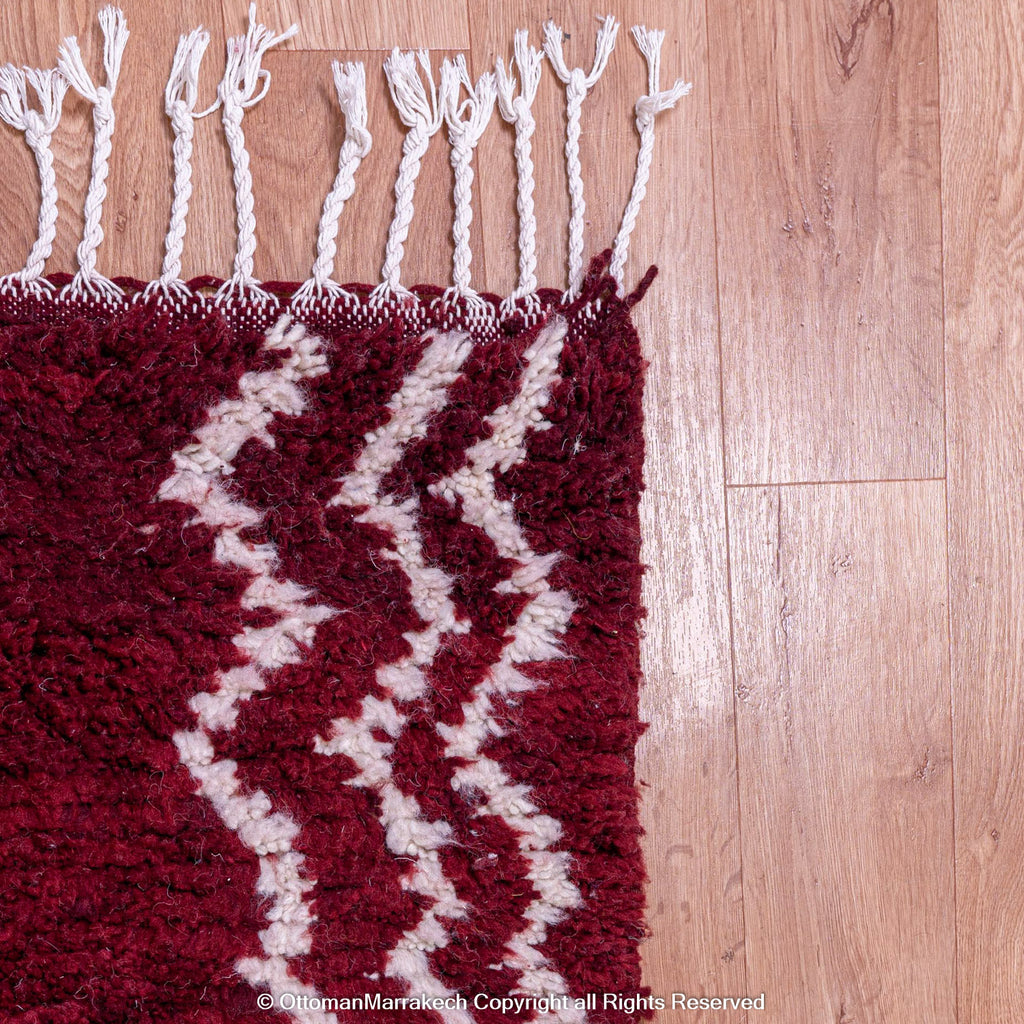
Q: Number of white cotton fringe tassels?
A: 10